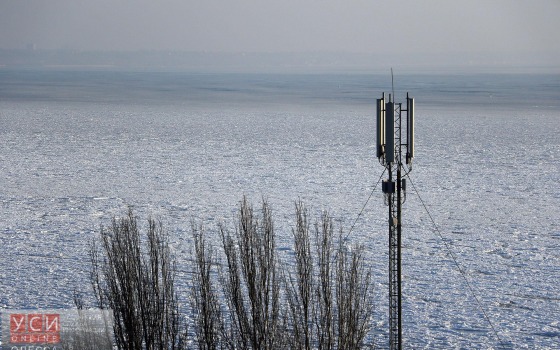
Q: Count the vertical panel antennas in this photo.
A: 3